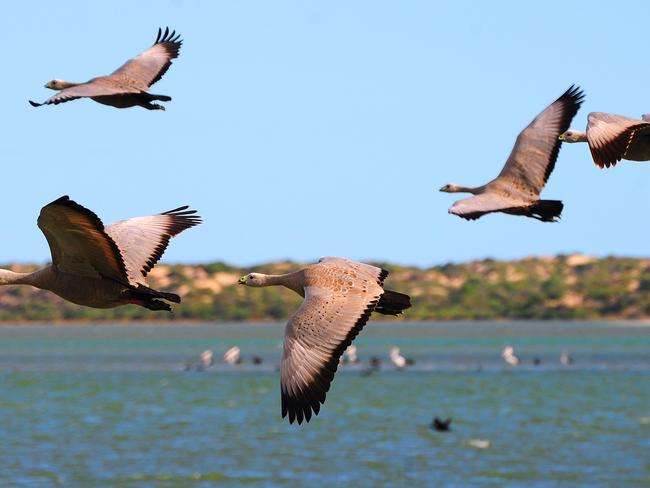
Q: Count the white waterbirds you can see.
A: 6